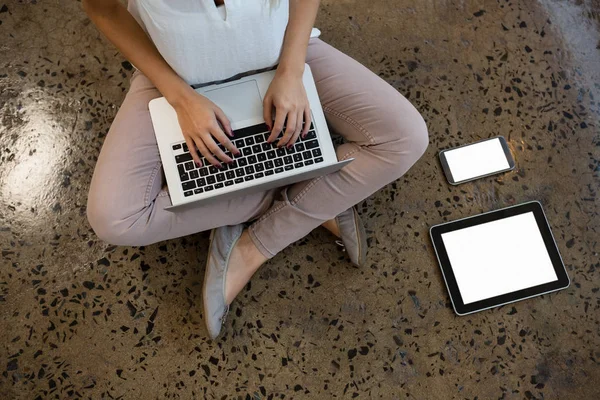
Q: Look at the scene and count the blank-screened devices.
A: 2